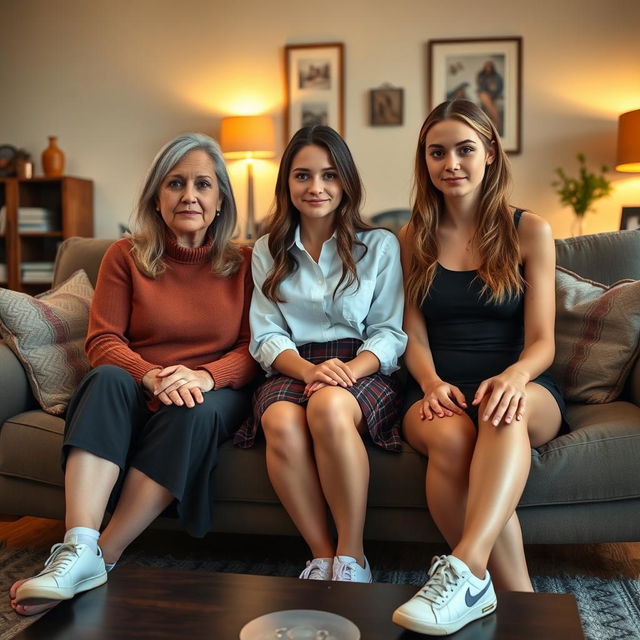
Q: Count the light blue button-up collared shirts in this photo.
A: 1